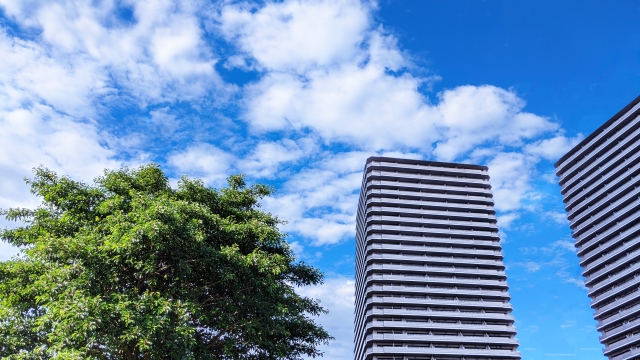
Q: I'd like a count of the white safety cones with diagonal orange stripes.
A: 0